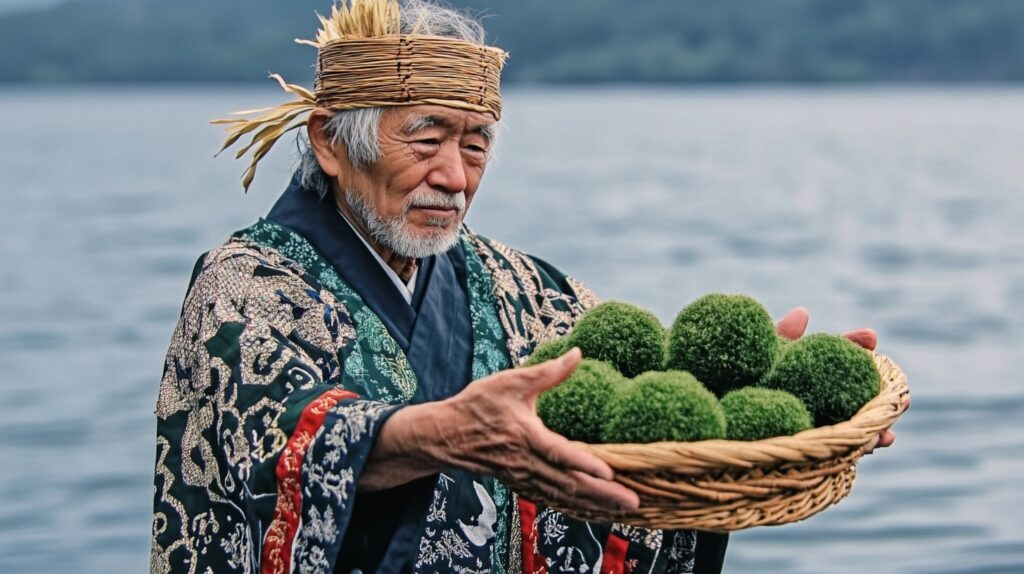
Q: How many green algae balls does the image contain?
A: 7